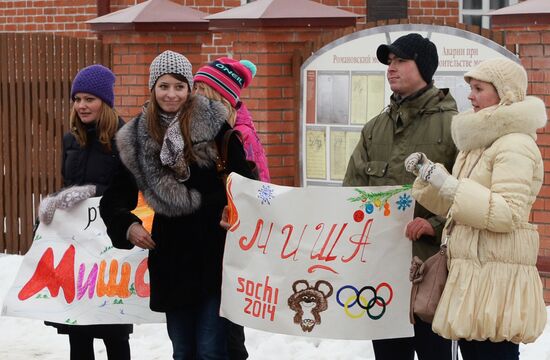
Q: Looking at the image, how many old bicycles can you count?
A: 0